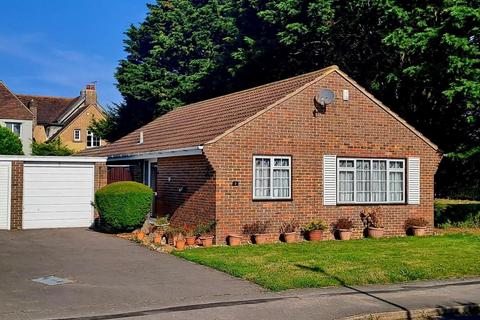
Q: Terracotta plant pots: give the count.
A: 12